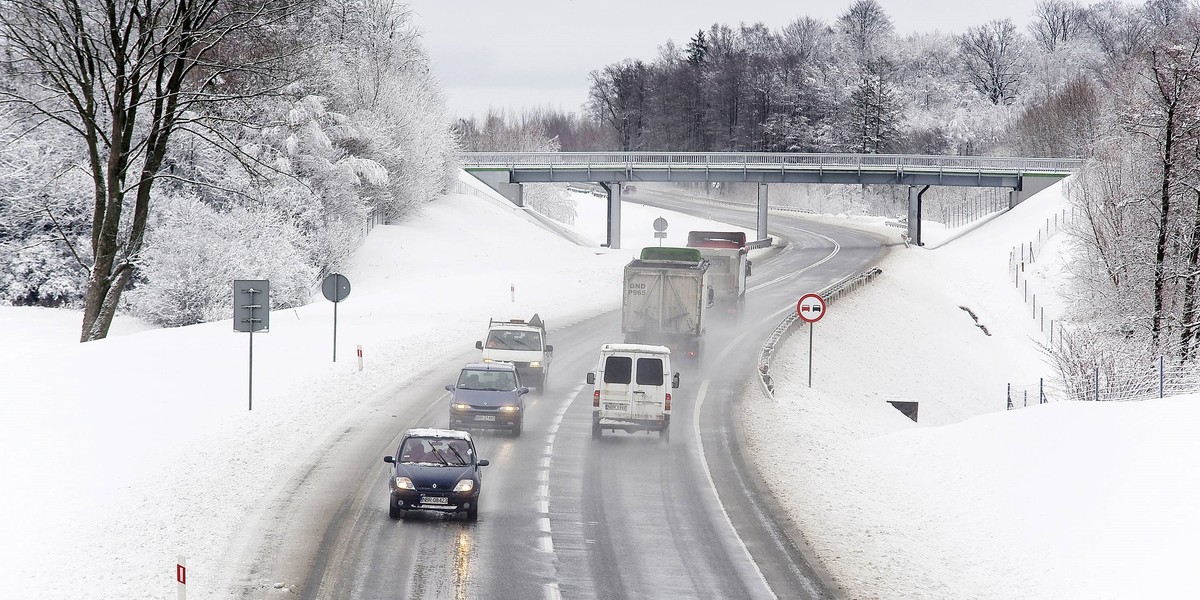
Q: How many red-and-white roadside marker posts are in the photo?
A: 3